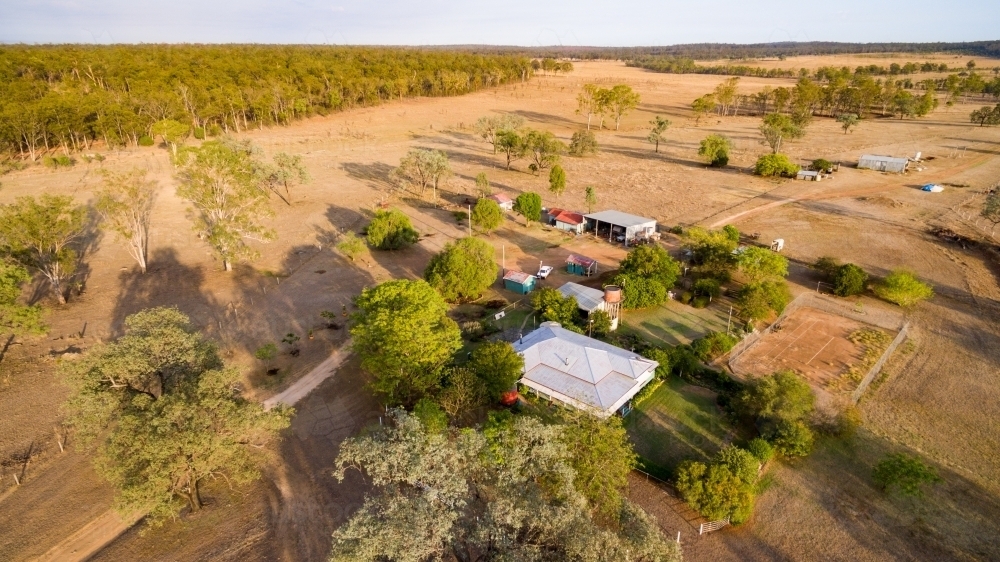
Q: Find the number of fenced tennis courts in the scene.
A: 1